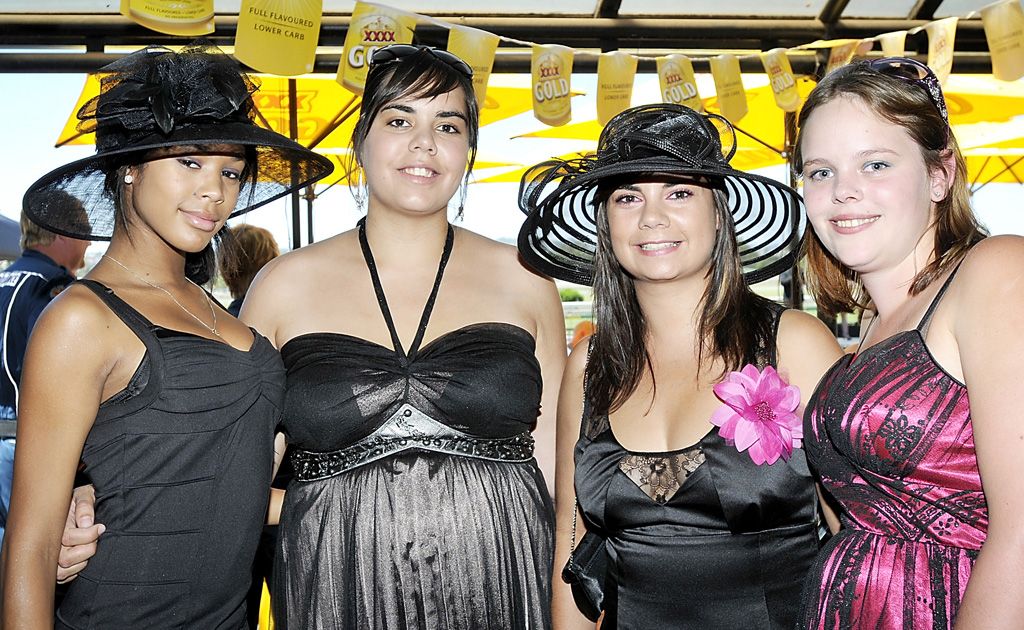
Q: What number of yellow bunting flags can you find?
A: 13